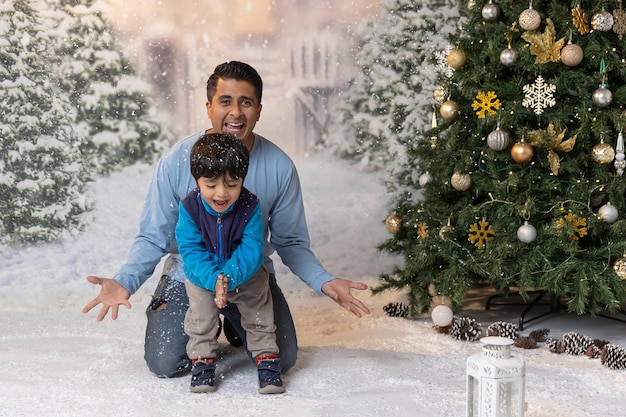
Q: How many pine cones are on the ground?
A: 11